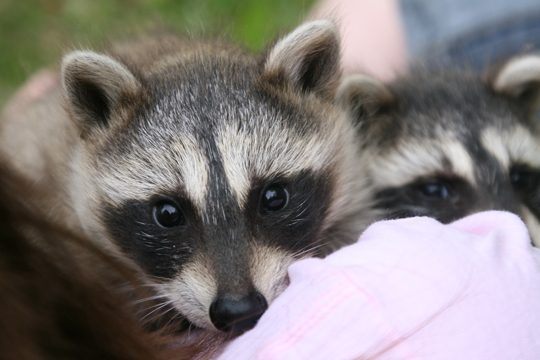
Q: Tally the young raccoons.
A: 2